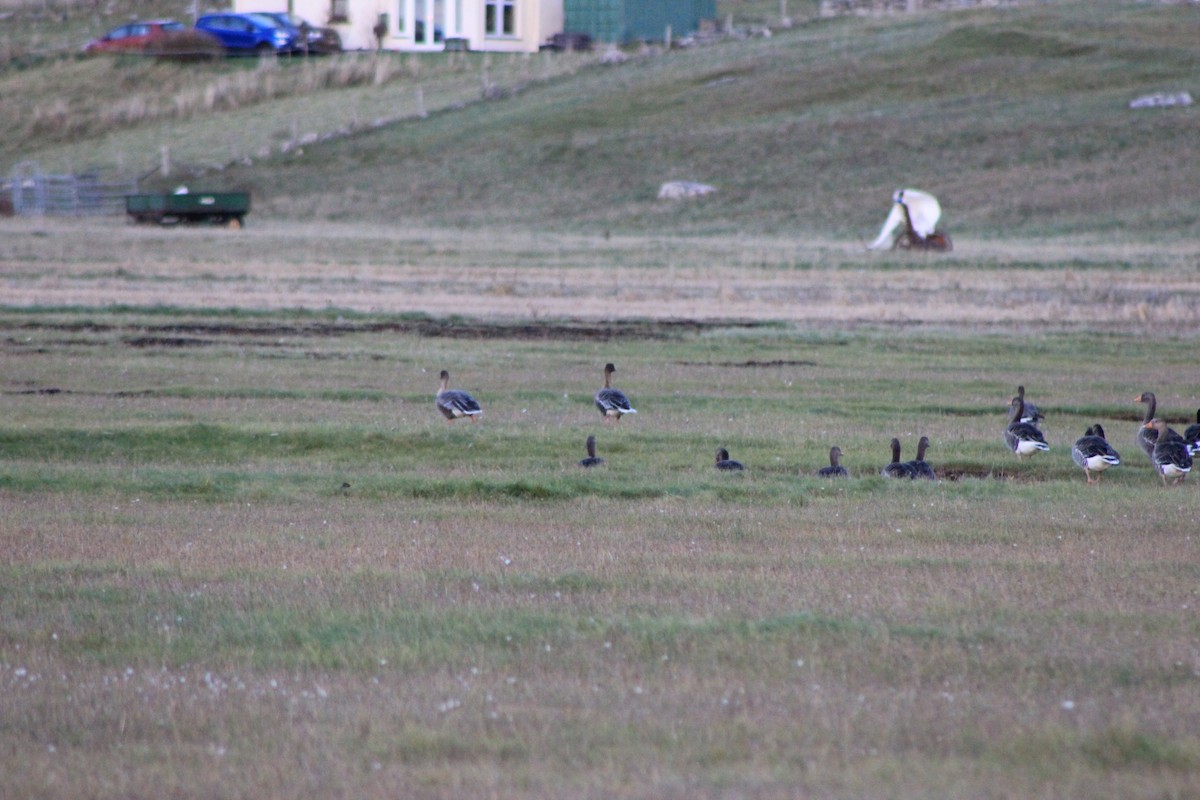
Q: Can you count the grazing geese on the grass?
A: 14